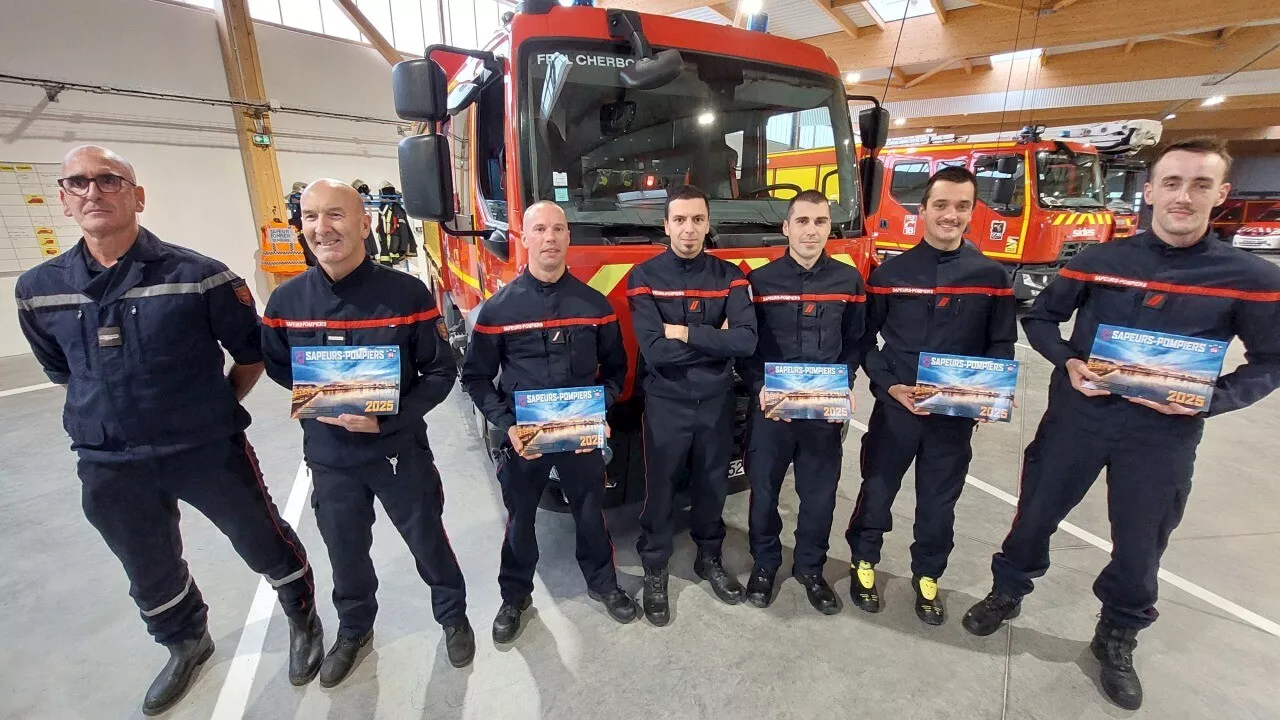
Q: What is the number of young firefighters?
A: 4